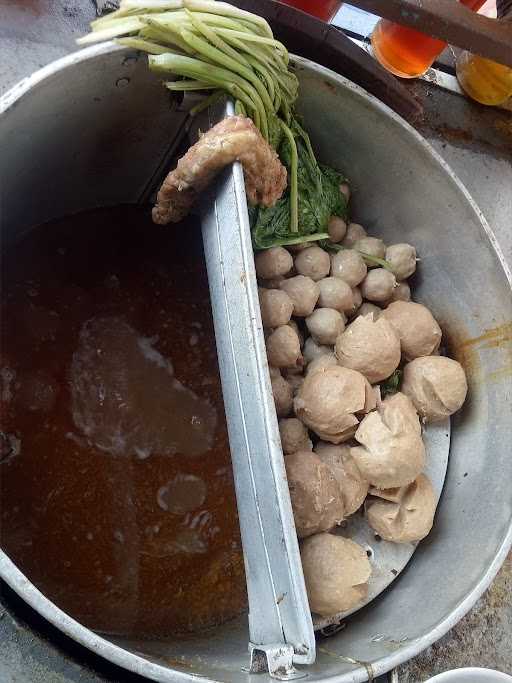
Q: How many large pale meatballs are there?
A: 9